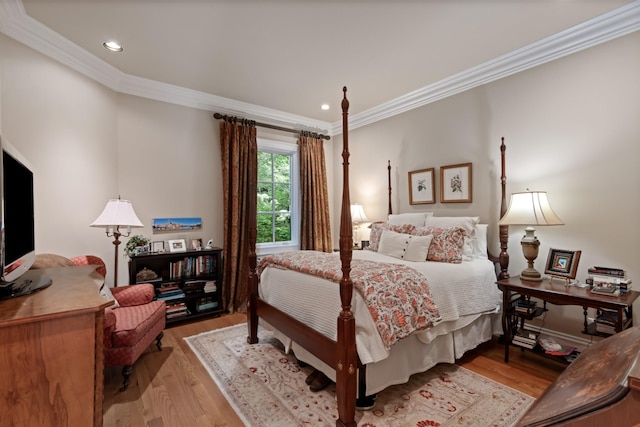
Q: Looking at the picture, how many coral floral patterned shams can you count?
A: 2